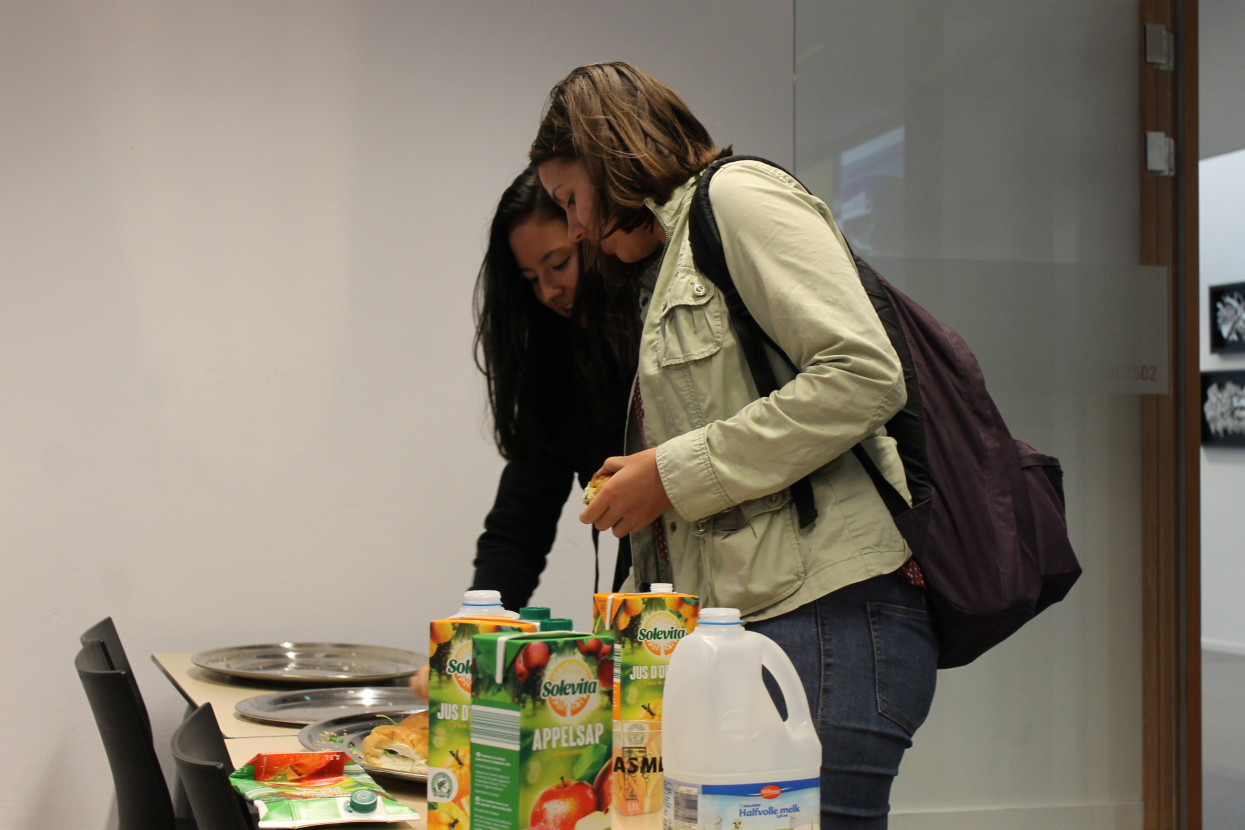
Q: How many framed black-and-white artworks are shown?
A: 2